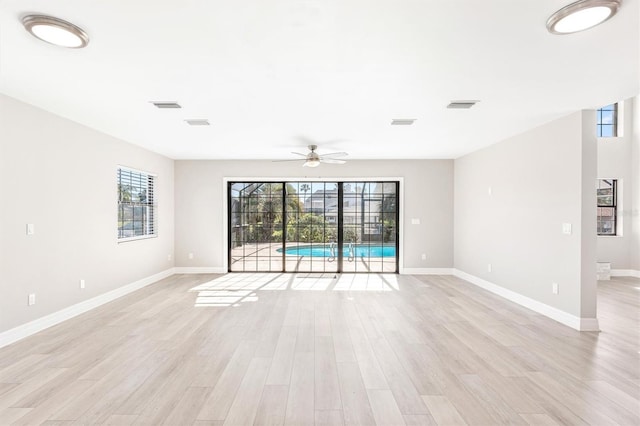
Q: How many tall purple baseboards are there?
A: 0